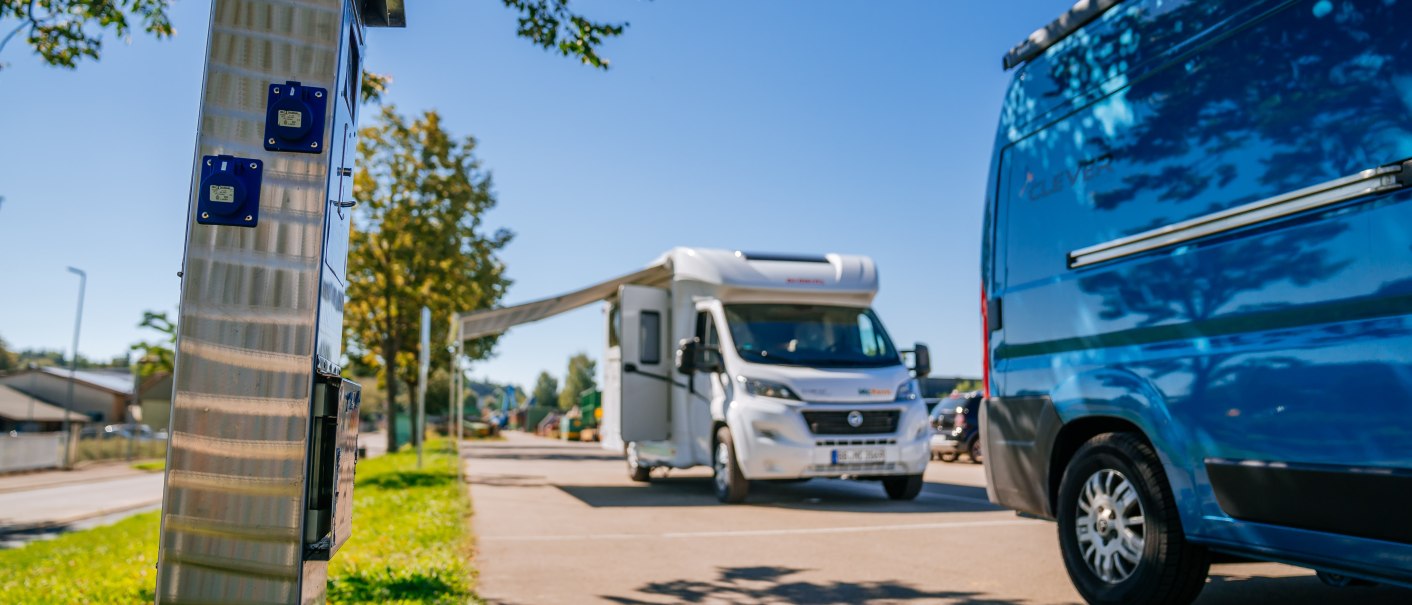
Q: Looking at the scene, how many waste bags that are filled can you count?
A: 0